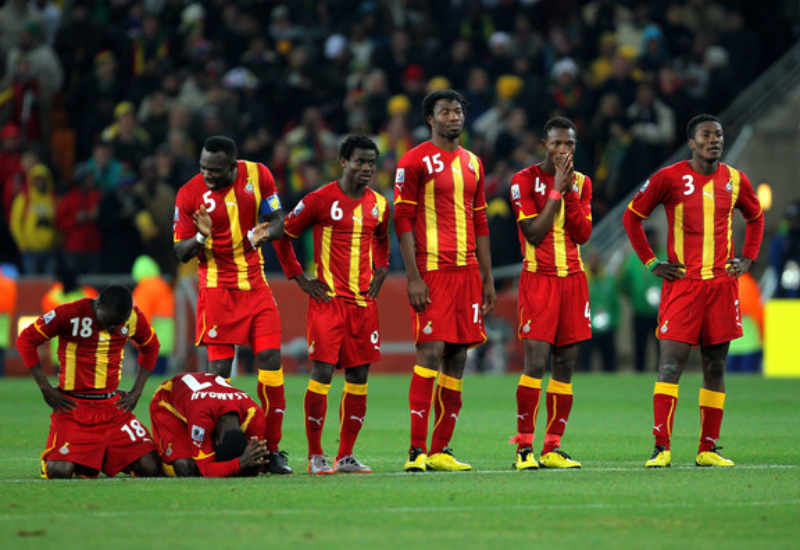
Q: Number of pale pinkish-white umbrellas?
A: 0